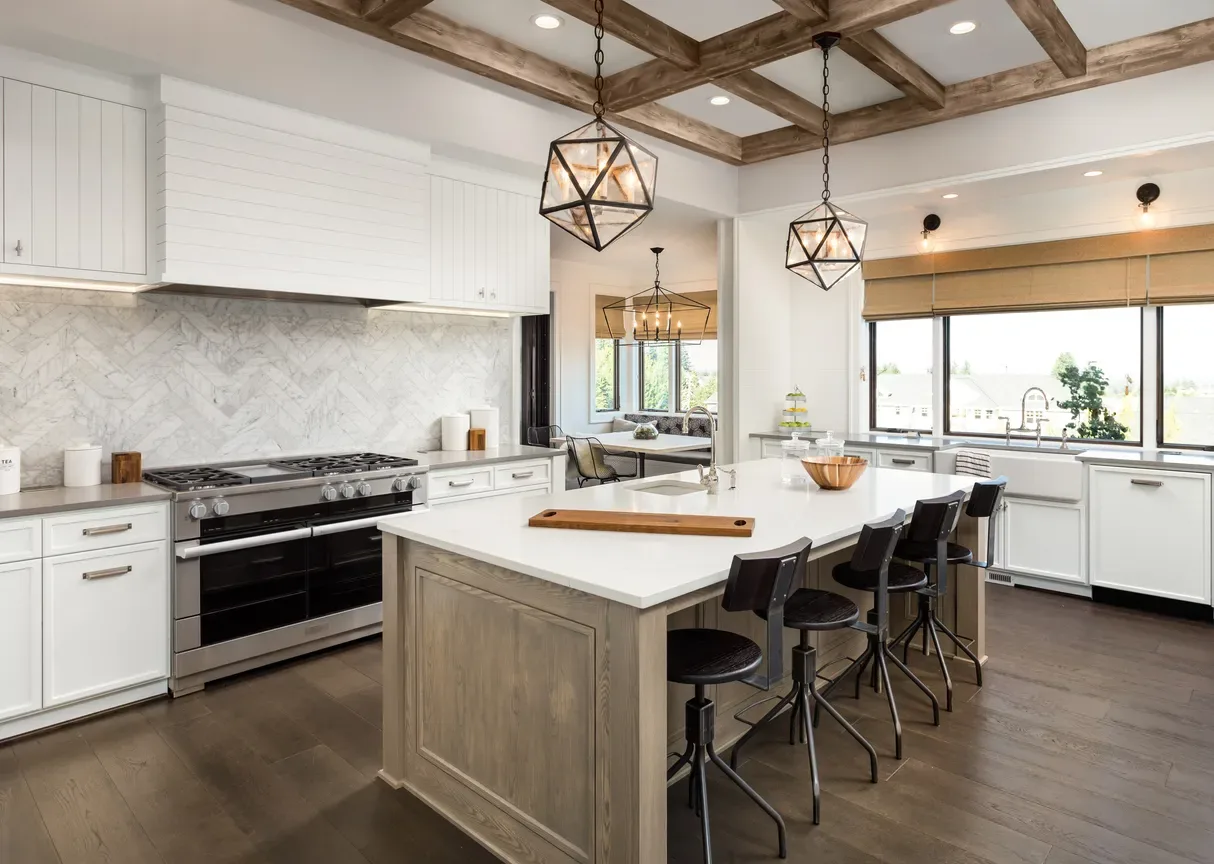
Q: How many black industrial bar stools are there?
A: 4